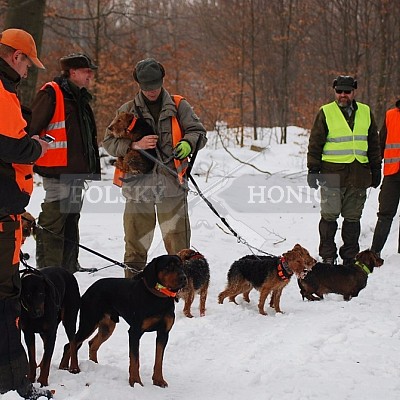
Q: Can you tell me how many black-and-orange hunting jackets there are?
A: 1